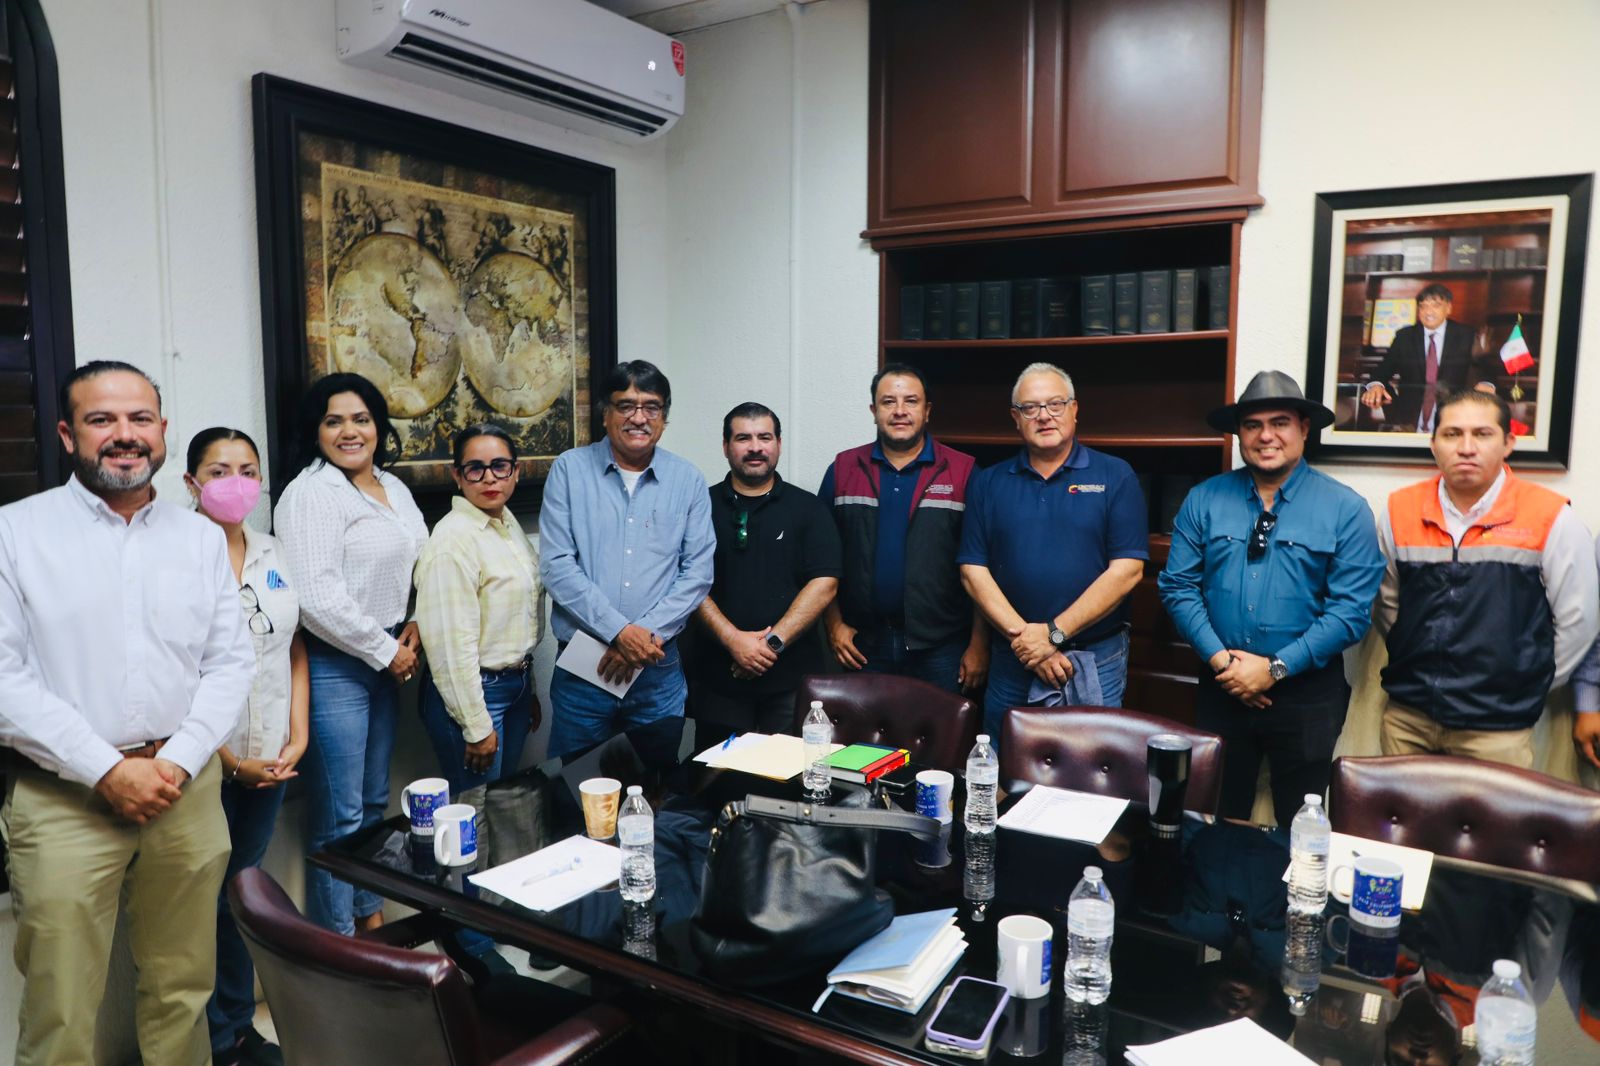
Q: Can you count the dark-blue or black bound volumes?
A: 11